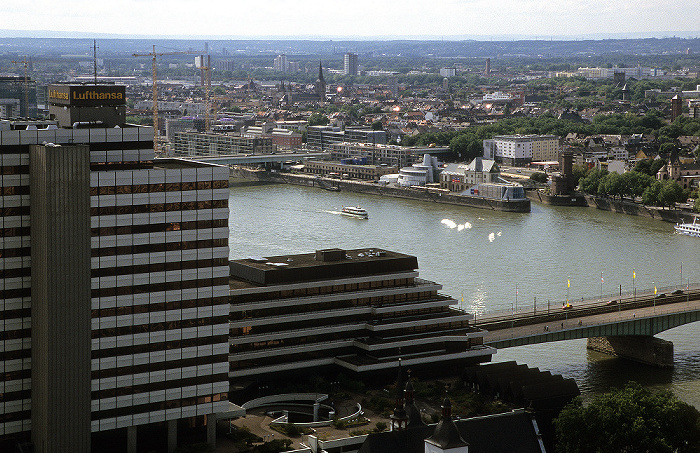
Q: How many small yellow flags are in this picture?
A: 5